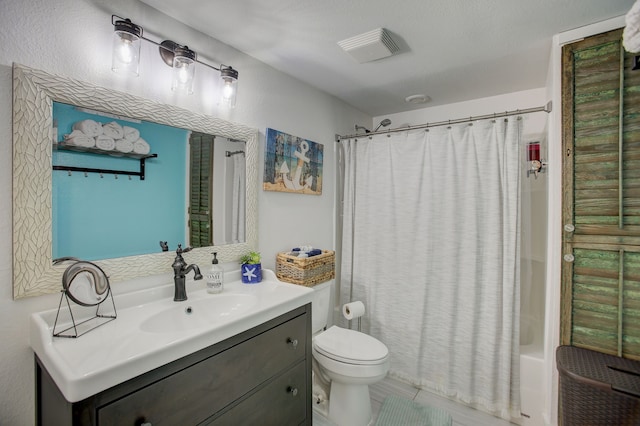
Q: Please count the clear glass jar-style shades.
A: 3